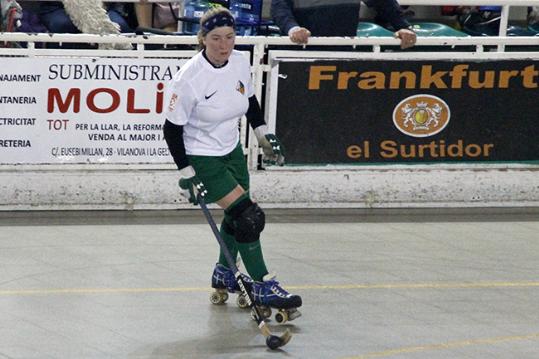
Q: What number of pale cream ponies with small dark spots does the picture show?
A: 0